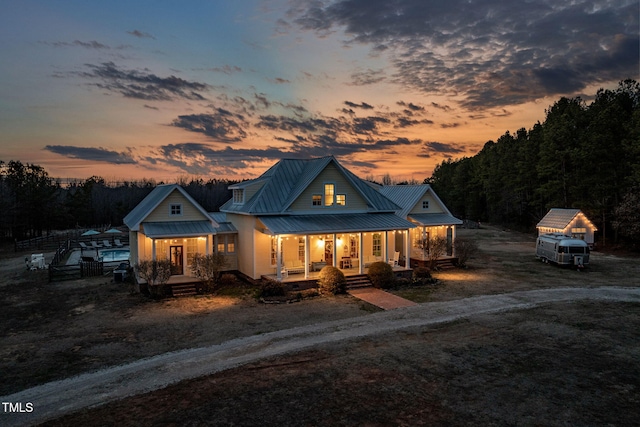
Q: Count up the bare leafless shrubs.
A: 4